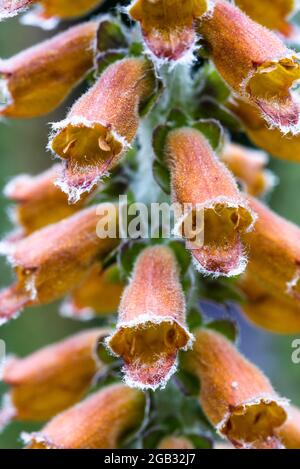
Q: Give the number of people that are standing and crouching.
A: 0